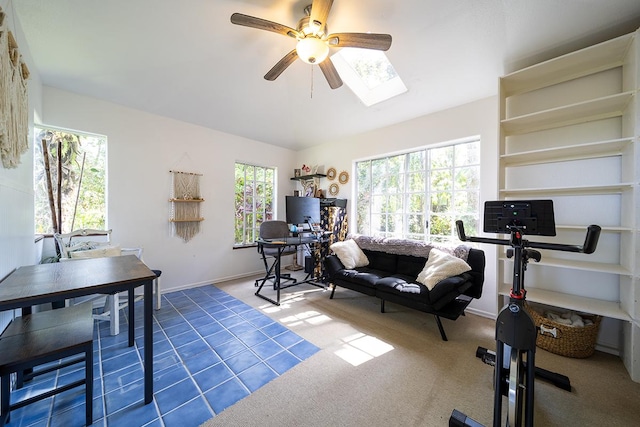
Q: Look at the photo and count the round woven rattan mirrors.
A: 3